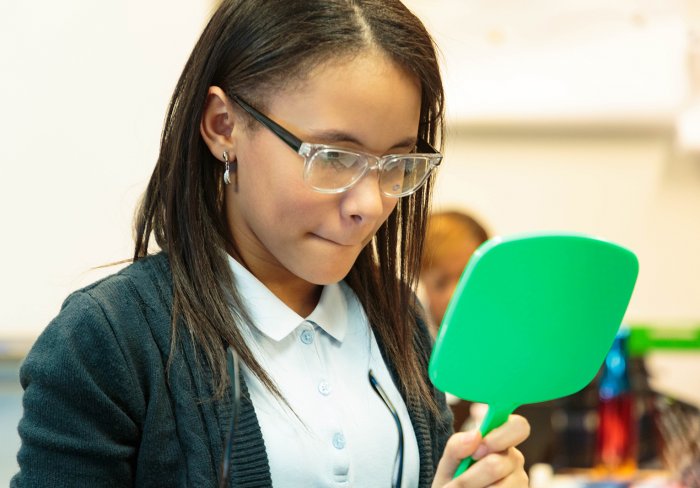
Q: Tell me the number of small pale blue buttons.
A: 3